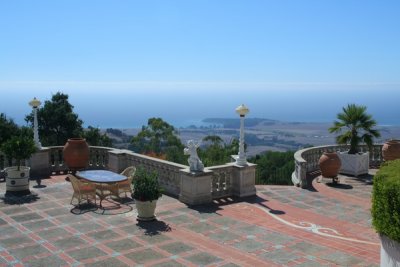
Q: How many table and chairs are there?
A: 3